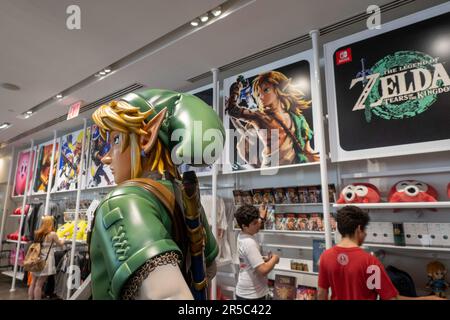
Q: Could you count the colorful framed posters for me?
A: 6